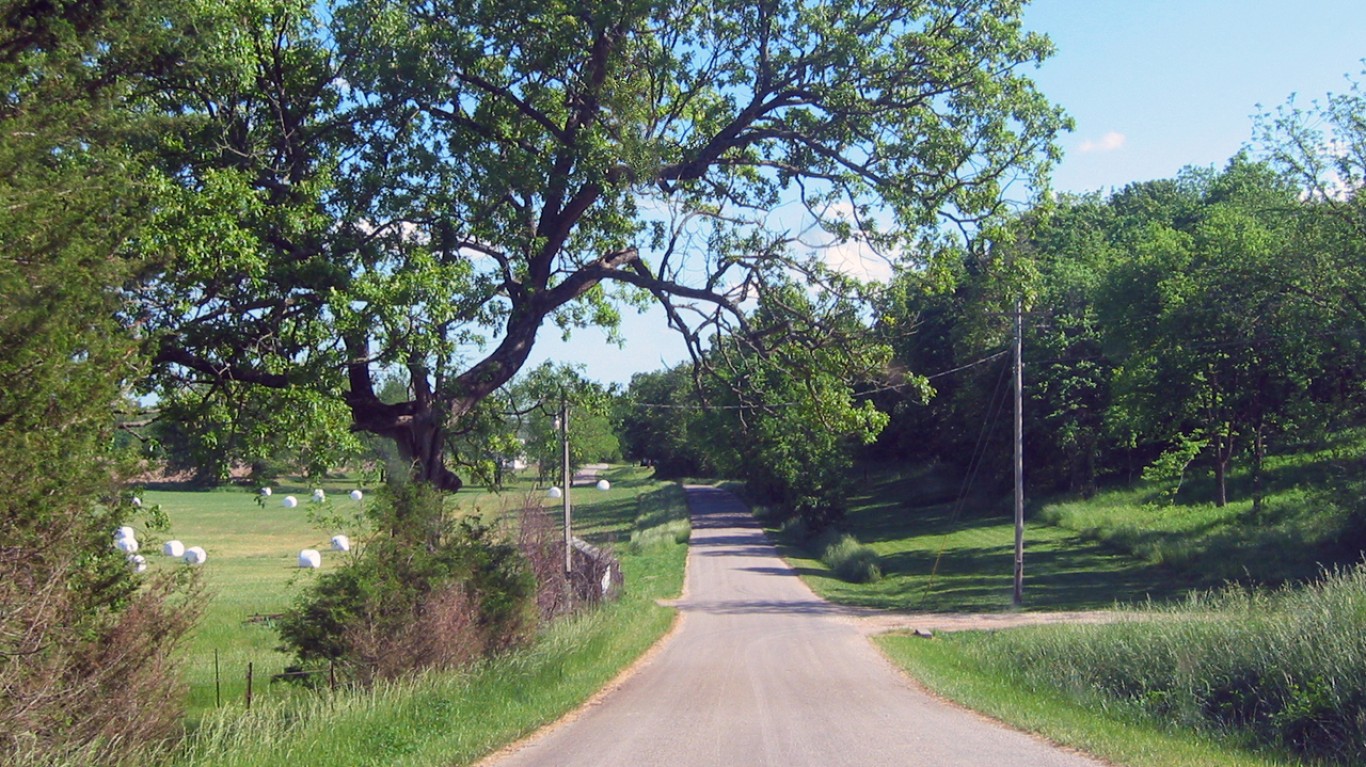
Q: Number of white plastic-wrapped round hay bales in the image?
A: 14